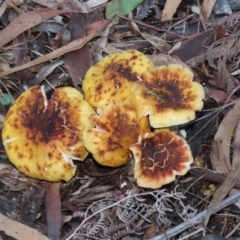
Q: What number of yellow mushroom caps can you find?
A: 5